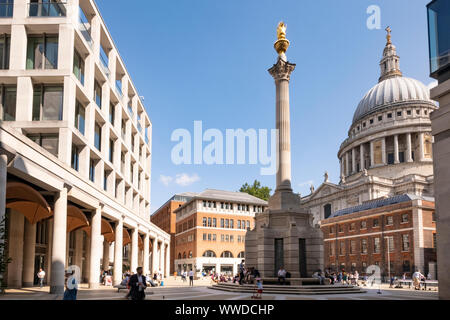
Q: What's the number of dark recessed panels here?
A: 2